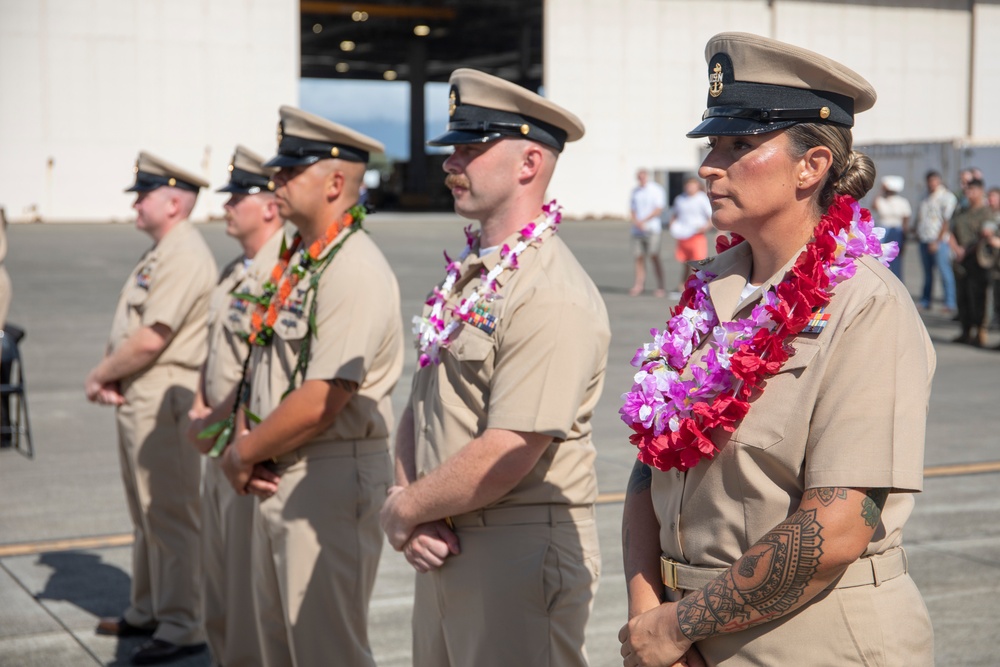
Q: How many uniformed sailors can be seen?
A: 5